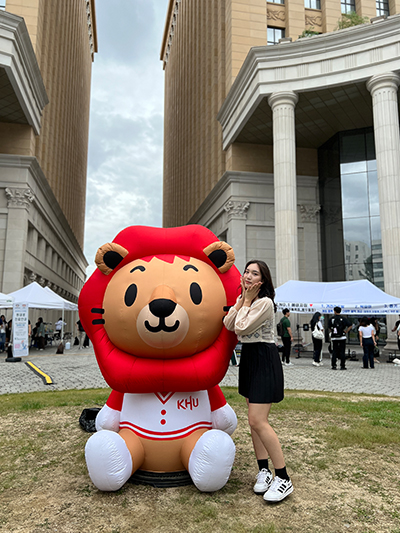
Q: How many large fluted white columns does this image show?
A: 2